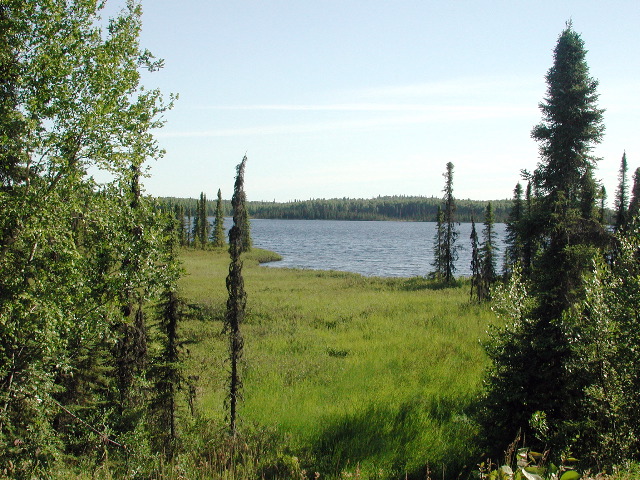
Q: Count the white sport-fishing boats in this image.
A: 0